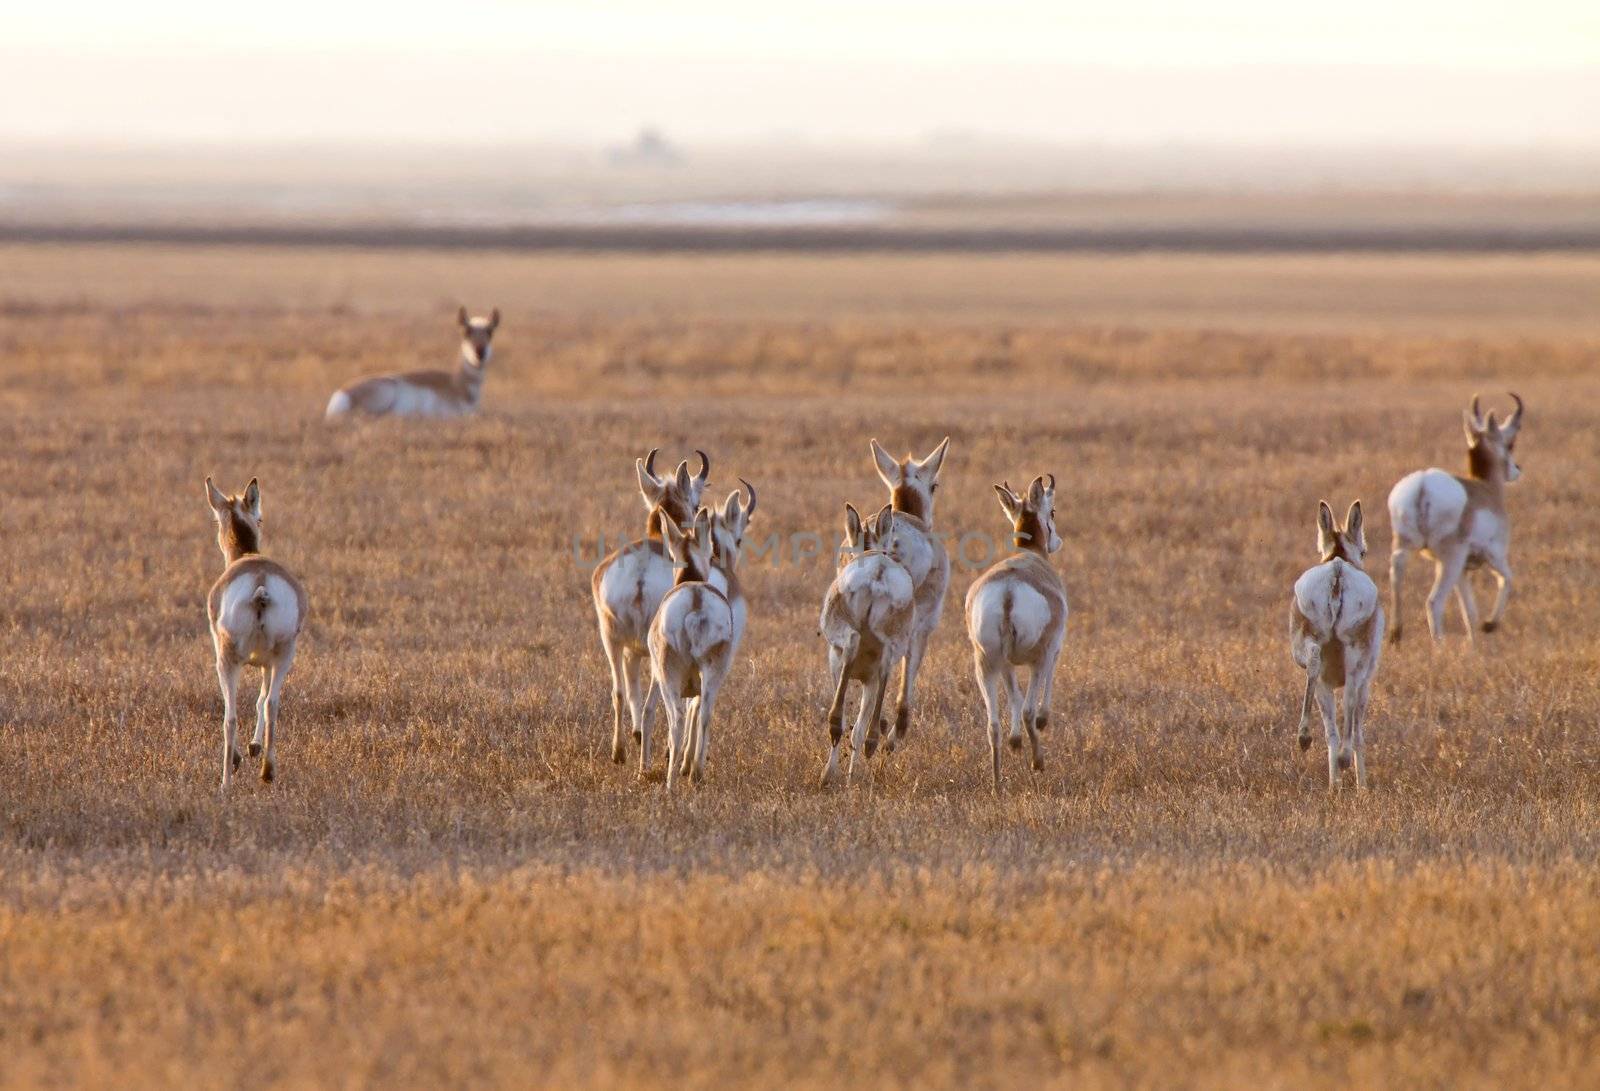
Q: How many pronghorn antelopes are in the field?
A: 10